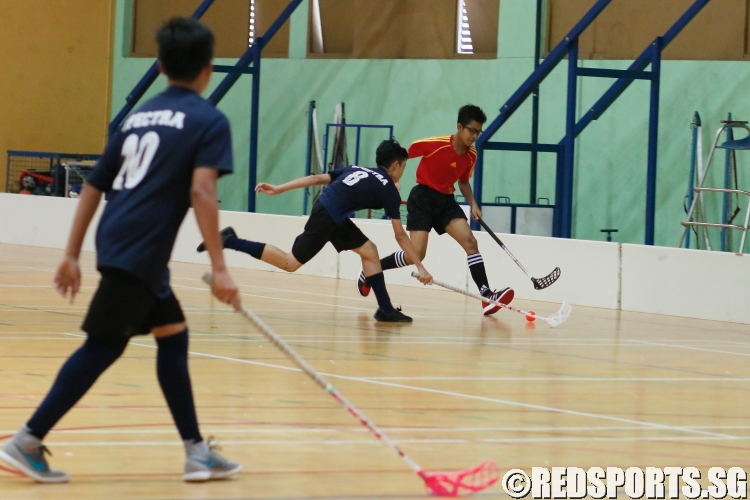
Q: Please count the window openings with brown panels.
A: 3